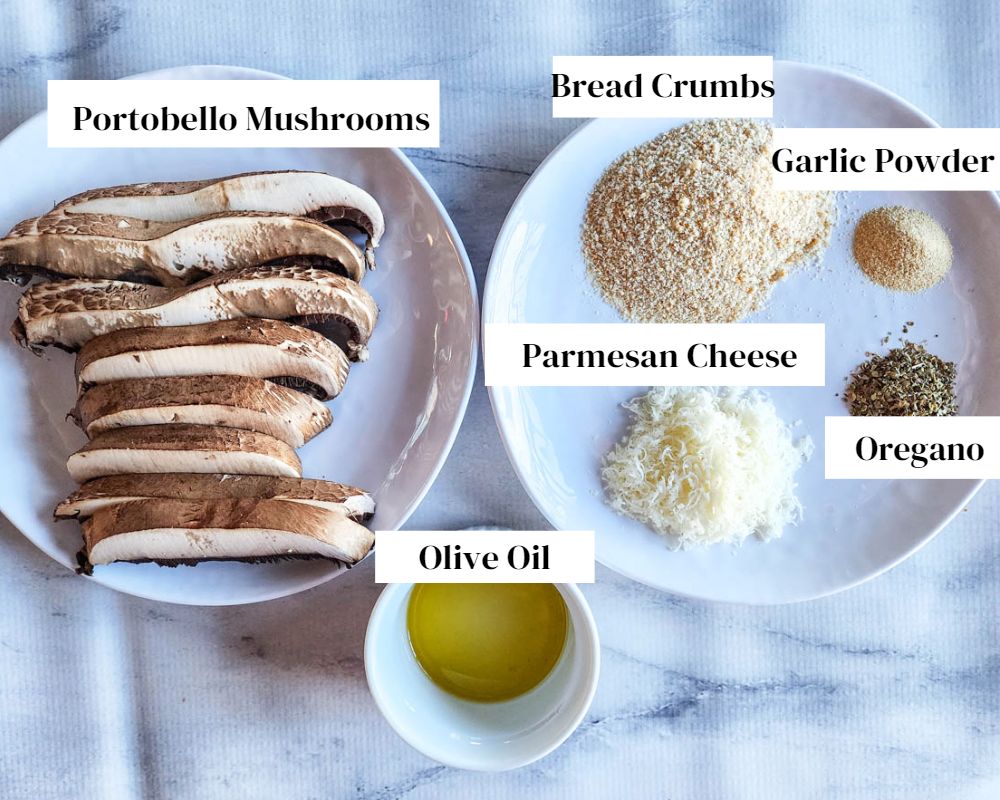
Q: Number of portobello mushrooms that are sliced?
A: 8